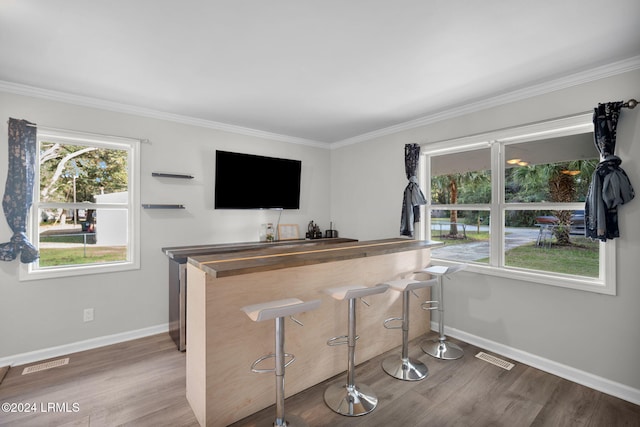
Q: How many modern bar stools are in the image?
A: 4